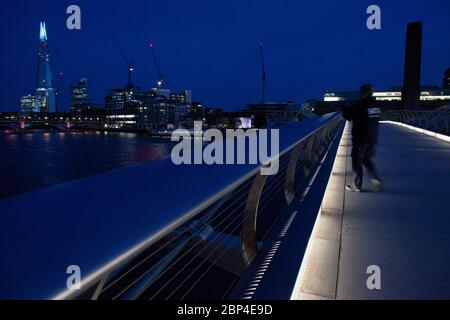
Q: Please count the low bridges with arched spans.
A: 1